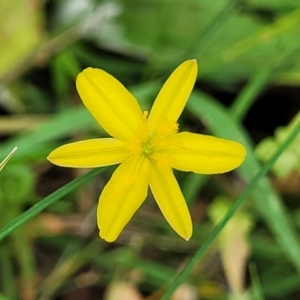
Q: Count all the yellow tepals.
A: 6